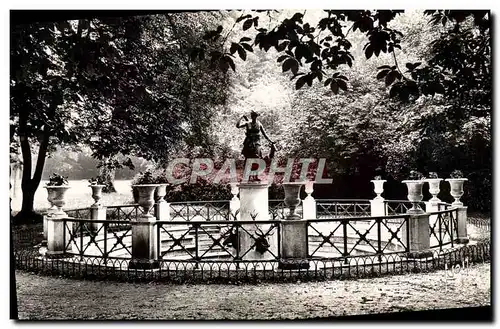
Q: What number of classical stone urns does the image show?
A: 11